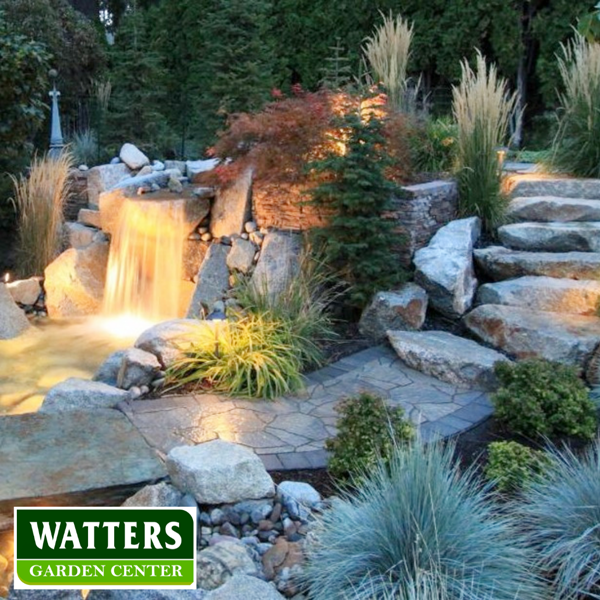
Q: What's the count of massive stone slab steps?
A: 7